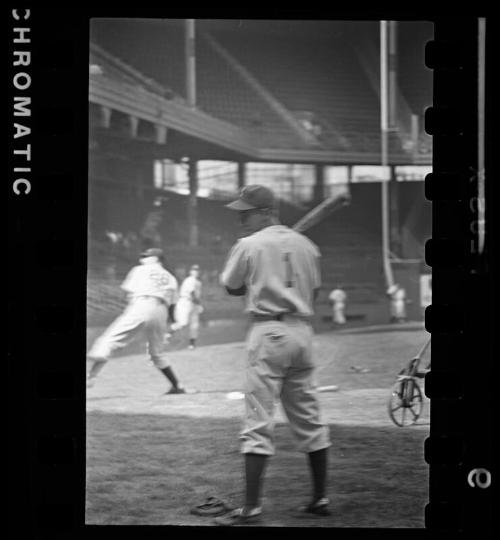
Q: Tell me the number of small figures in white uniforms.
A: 3